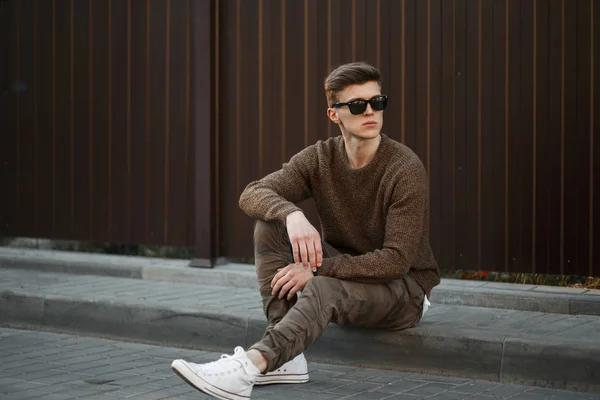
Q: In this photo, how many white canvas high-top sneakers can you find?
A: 2